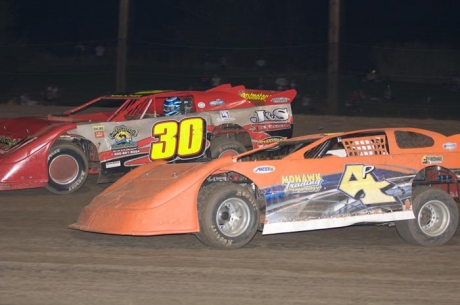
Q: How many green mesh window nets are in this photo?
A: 0